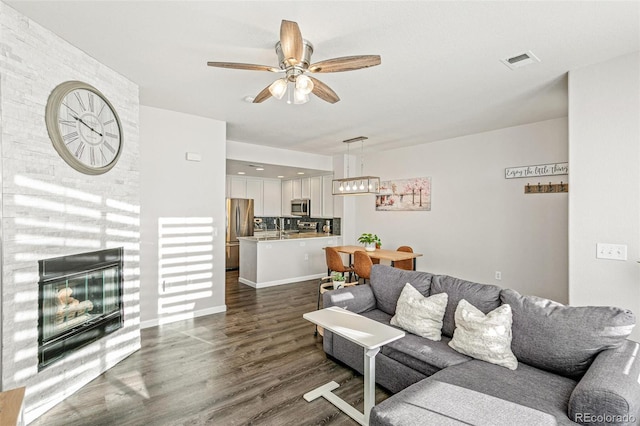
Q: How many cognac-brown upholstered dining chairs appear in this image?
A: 4